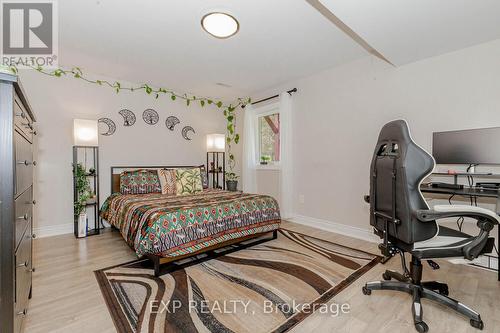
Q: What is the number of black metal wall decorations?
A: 5